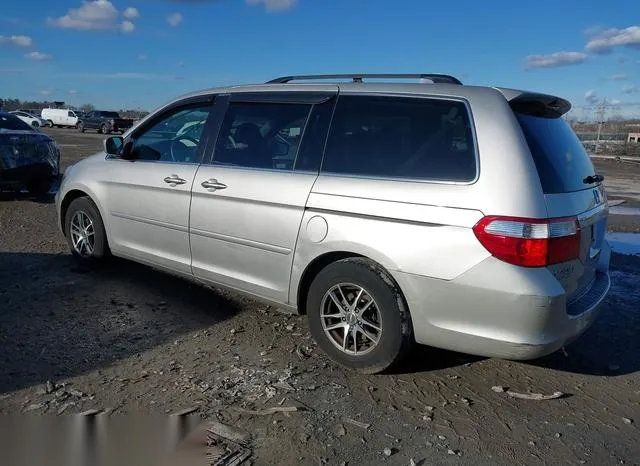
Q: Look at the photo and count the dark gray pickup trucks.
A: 1